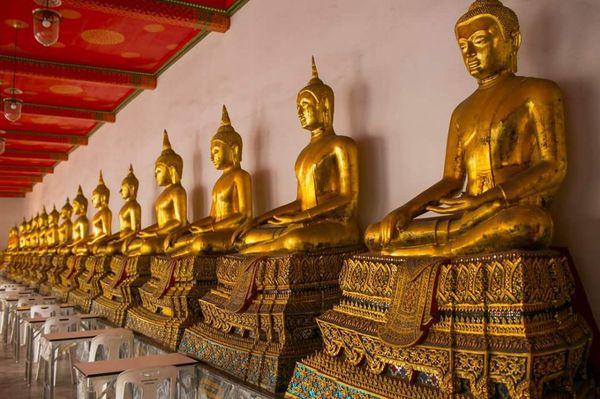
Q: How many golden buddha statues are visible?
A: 14